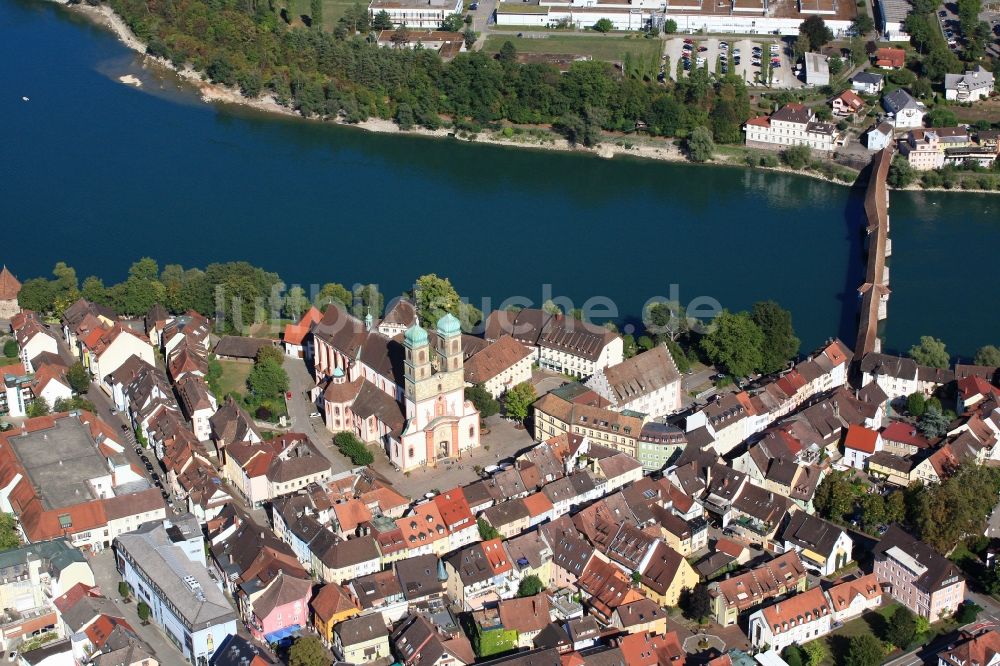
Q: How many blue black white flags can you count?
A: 0